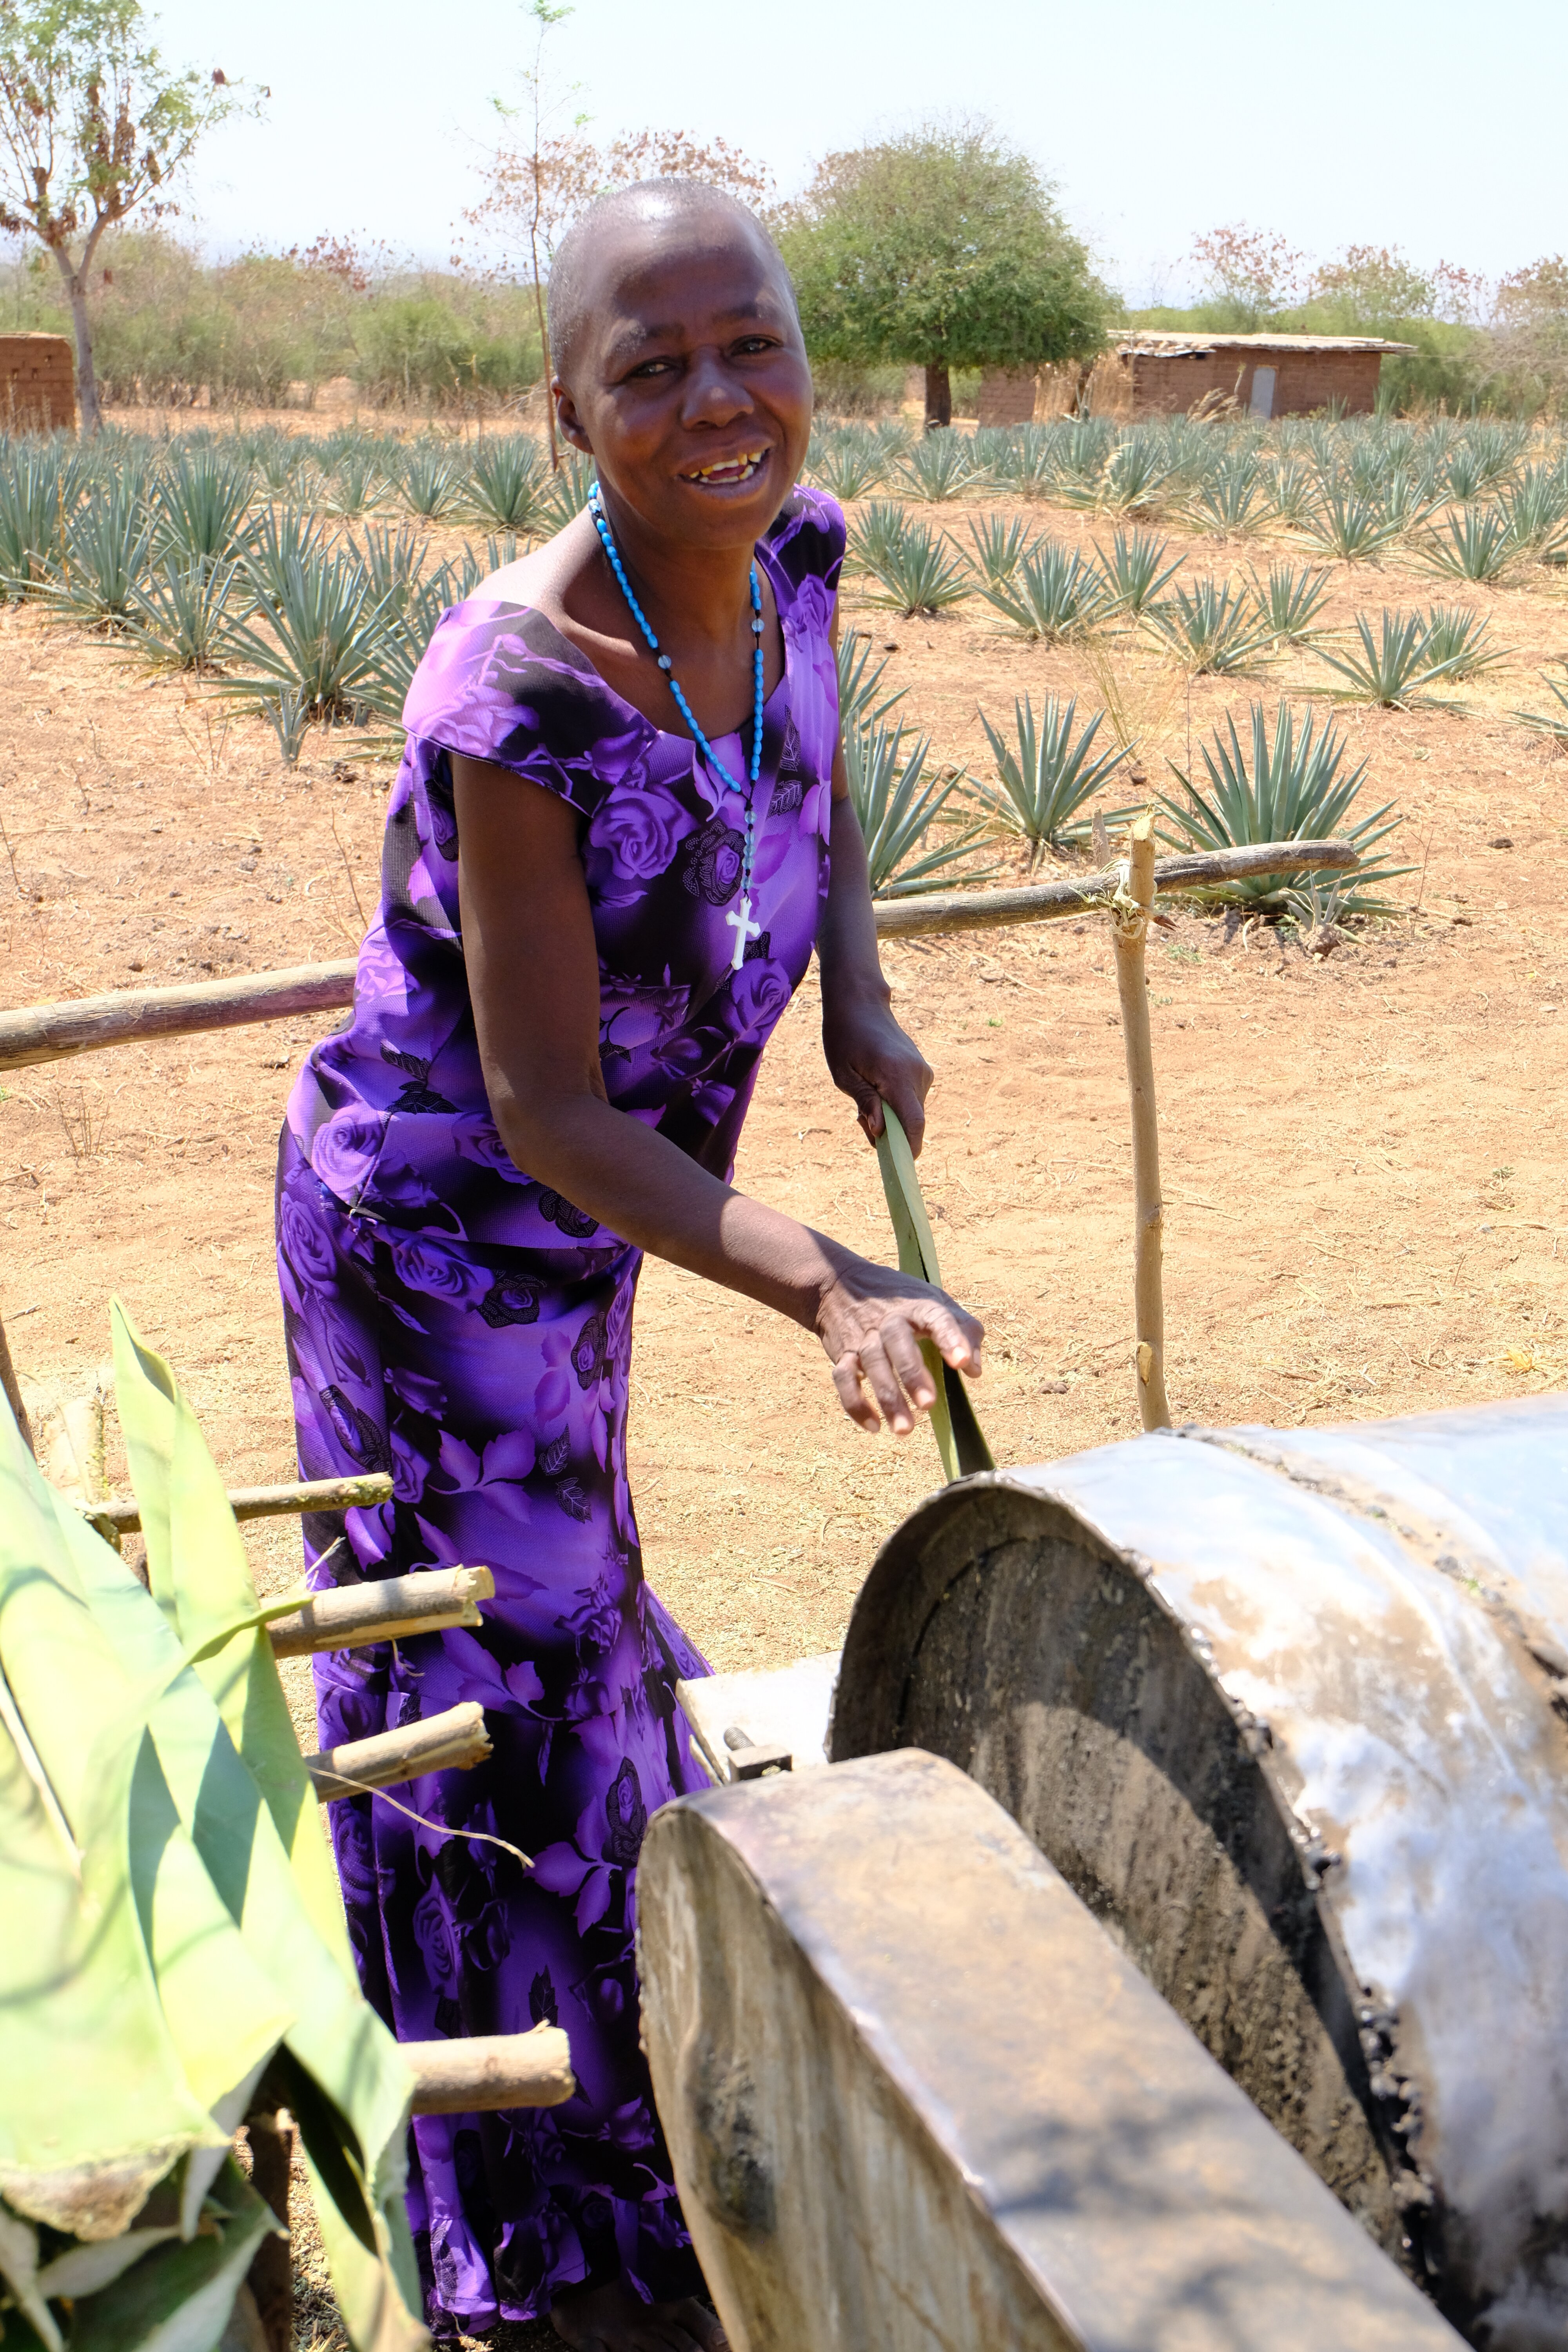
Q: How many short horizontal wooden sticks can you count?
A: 4